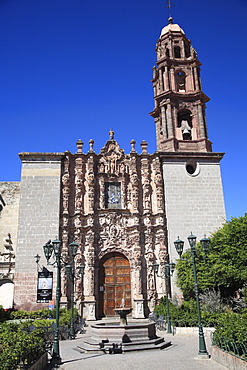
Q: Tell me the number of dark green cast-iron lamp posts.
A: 4